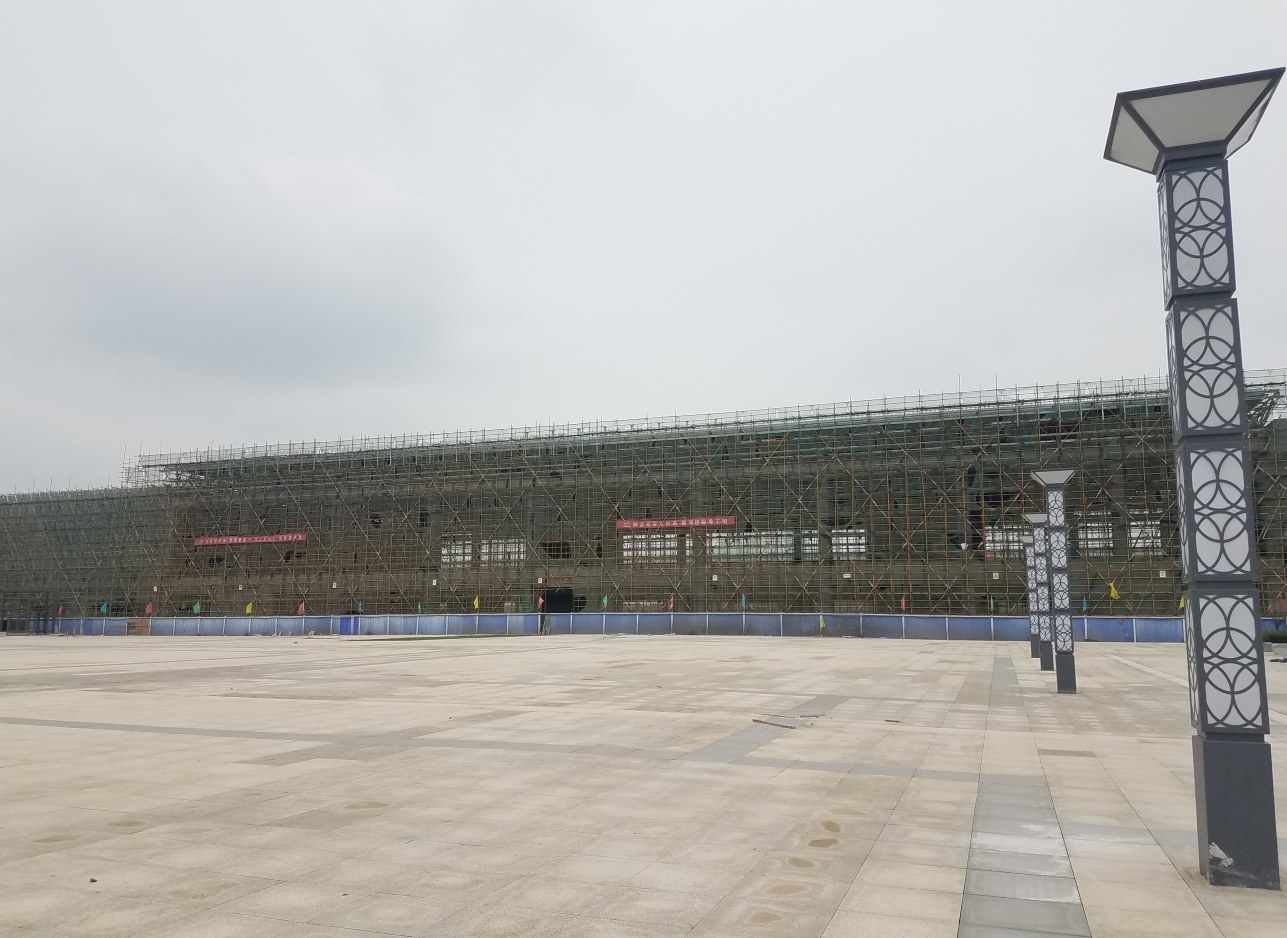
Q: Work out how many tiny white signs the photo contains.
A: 9